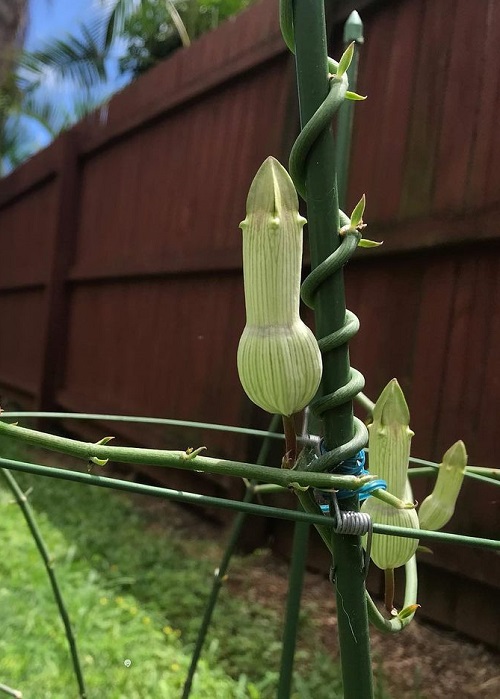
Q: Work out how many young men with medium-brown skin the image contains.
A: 0